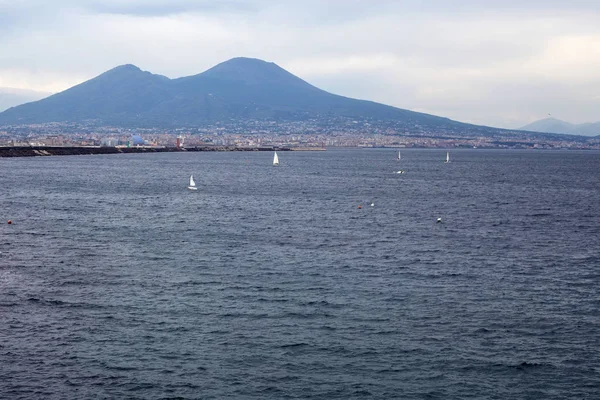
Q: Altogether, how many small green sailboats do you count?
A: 0